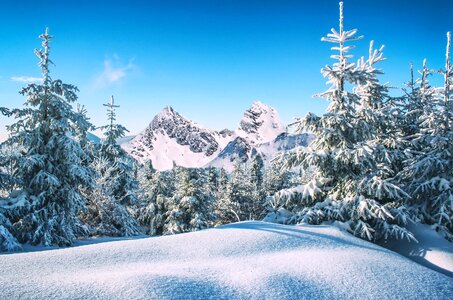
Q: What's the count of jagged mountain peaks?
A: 2